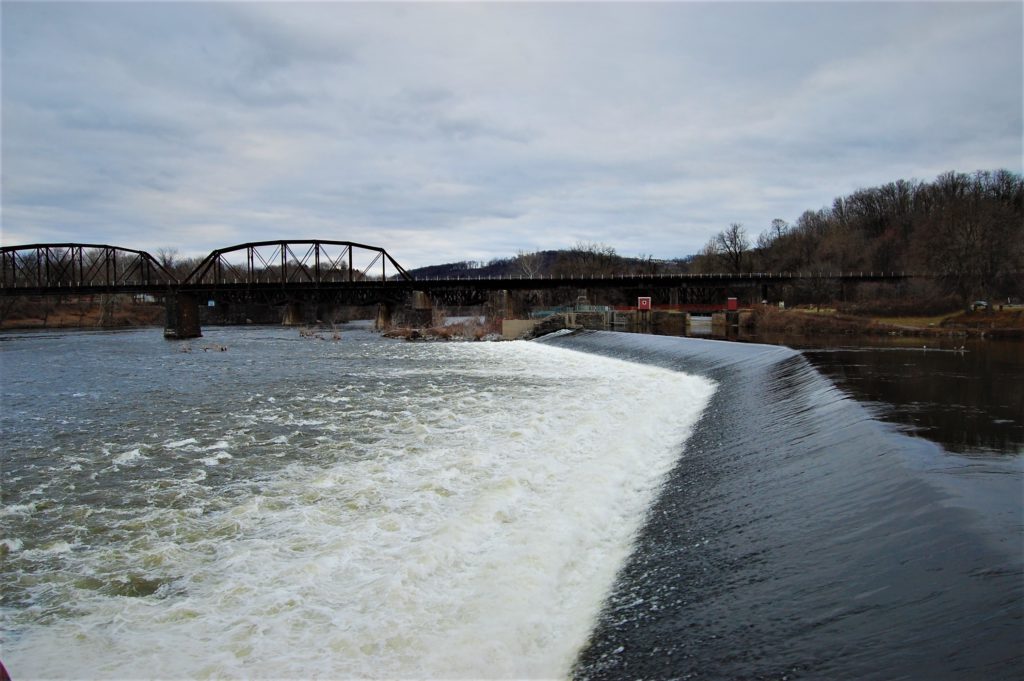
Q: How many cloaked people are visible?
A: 0